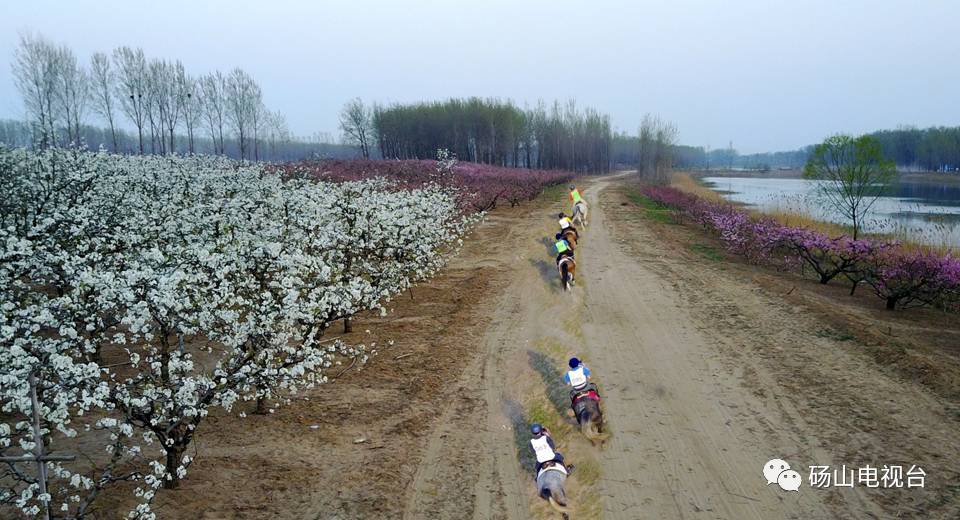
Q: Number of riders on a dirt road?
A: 5